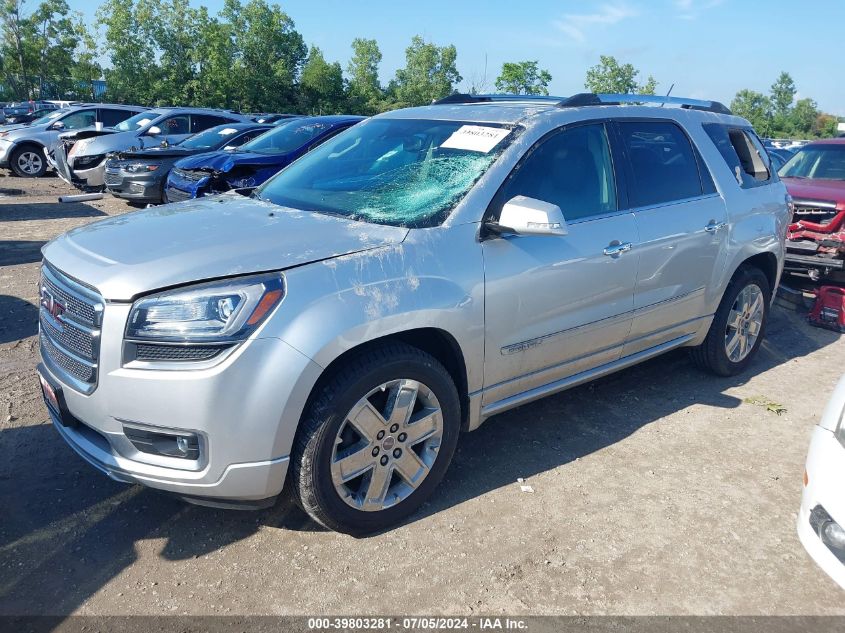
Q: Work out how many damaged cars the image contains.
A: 5